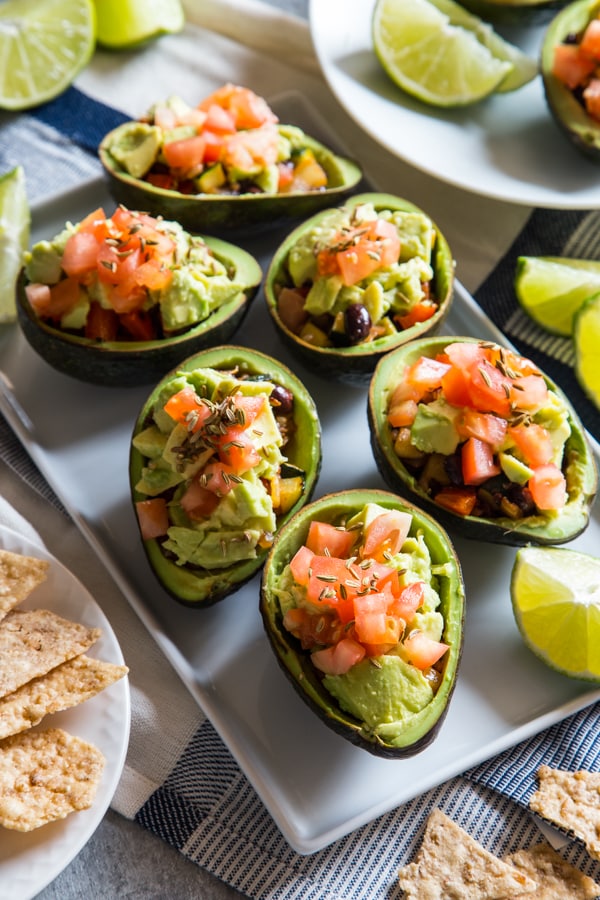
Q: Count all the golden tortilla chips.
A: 7